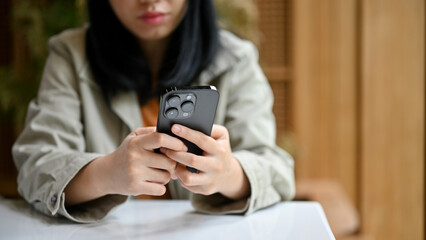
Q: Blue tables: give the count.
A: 0